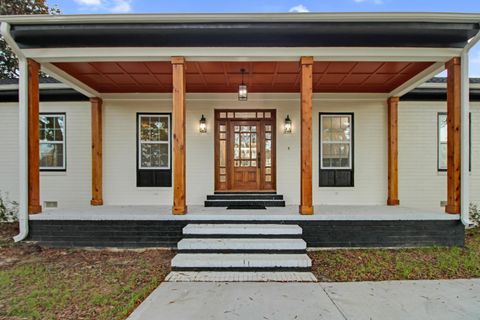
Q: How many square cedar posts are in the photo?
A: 6